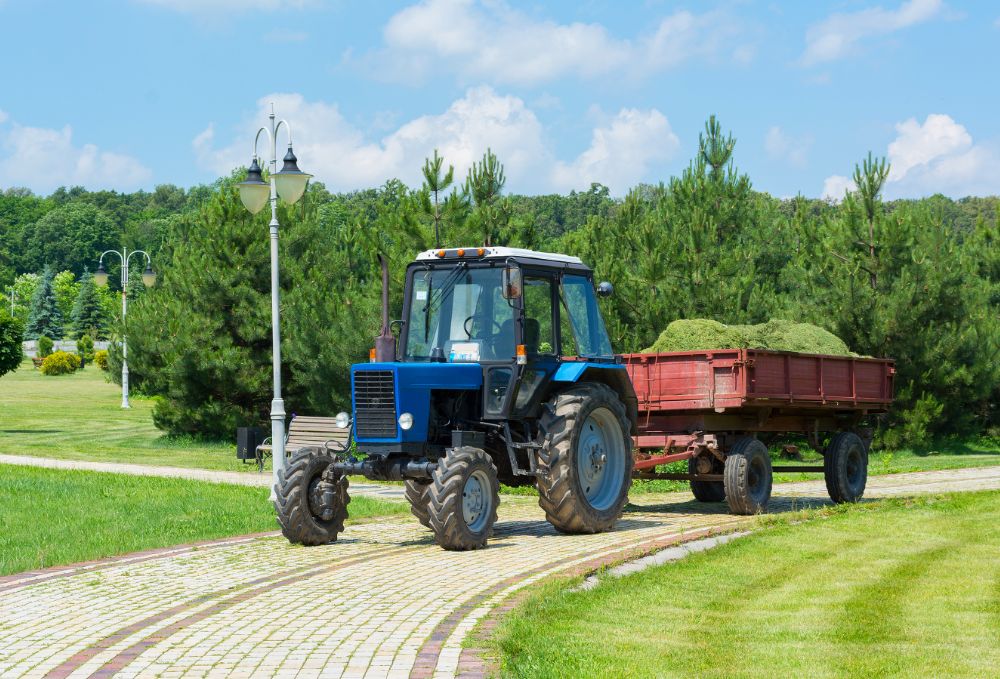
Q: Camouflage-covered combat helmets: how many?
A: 0